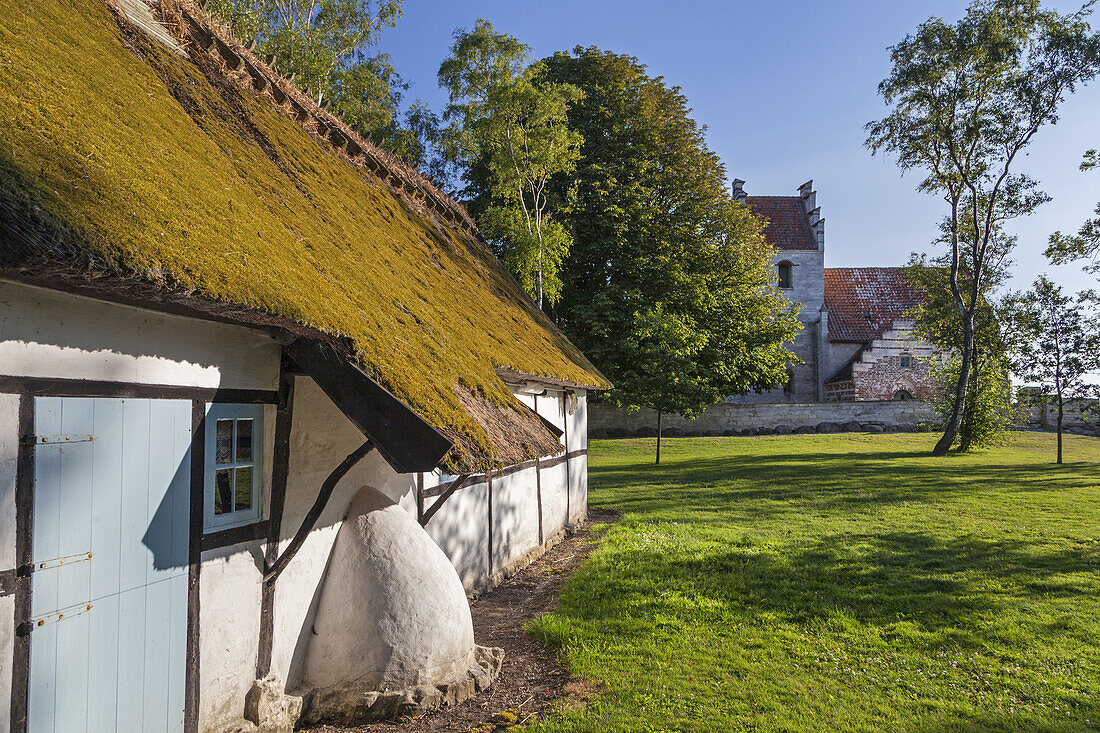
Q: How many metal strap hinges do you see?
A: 3